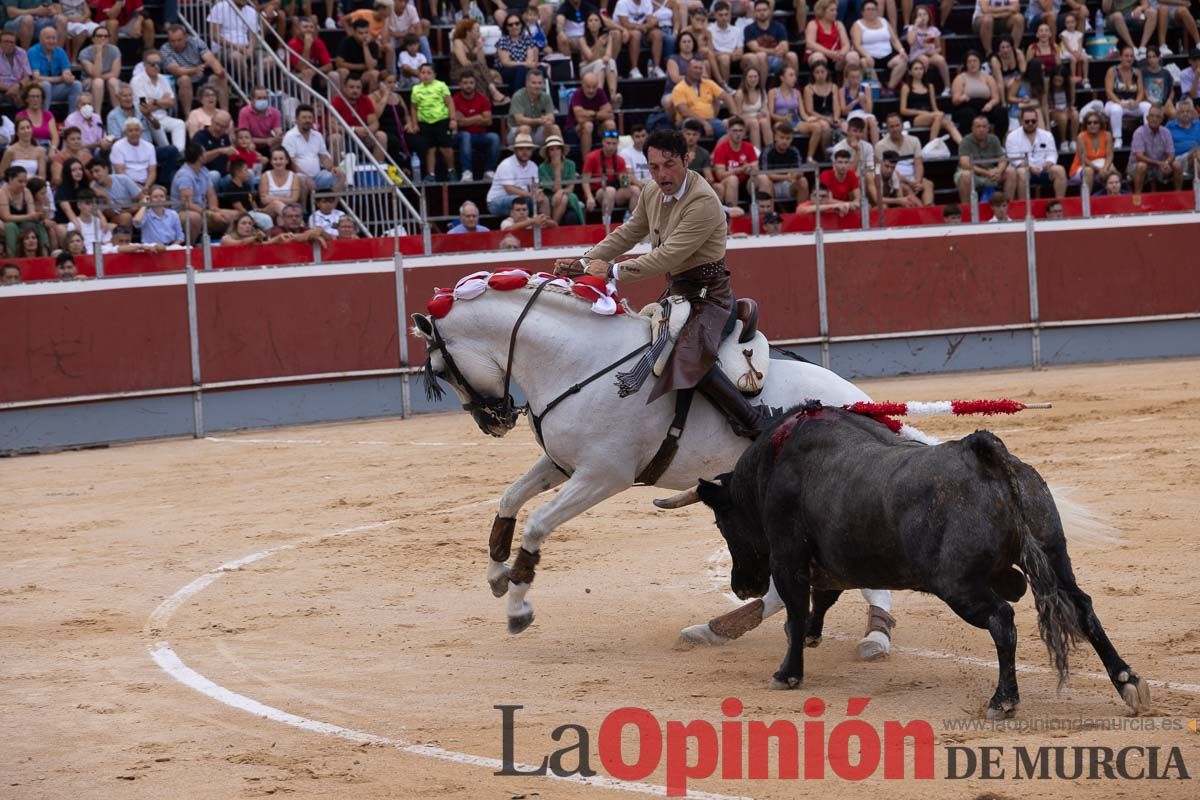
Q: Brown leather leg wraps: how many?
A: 4